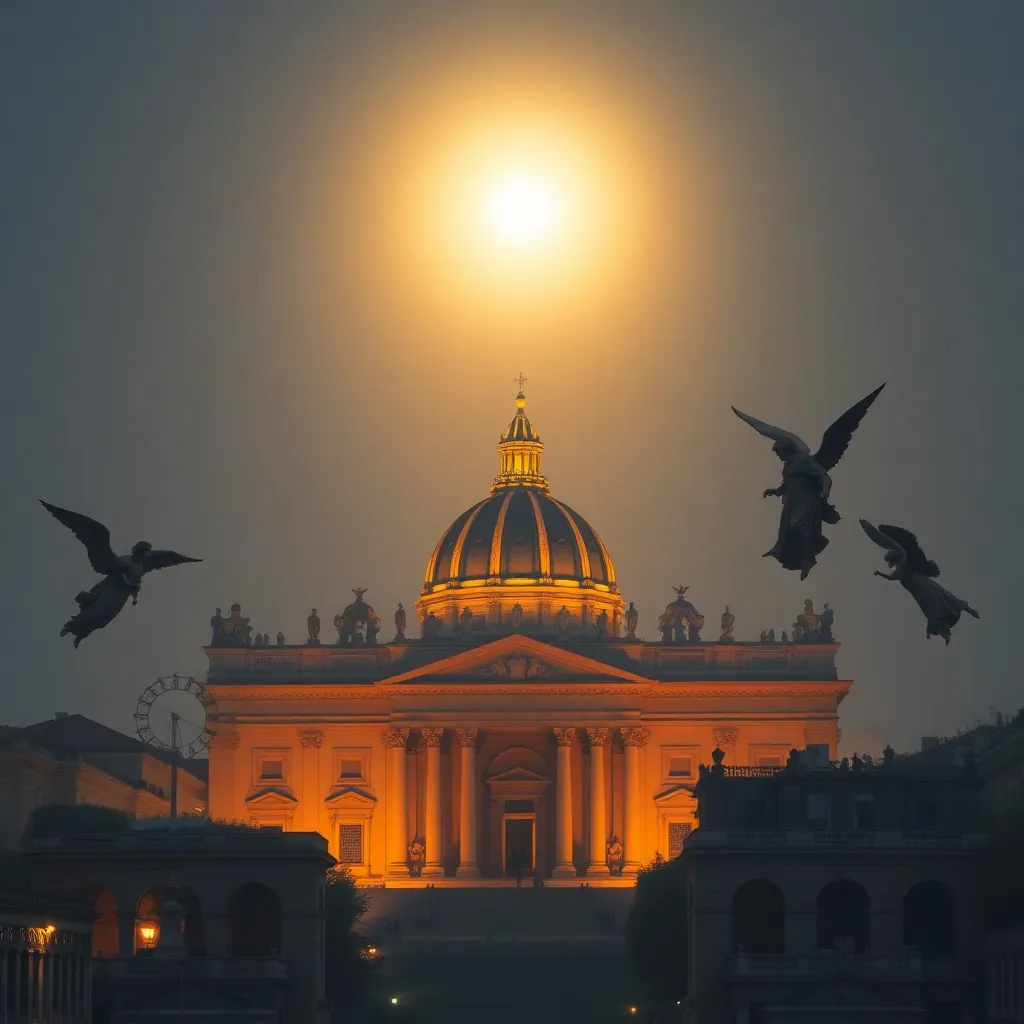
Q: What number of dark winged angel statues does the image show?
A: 3